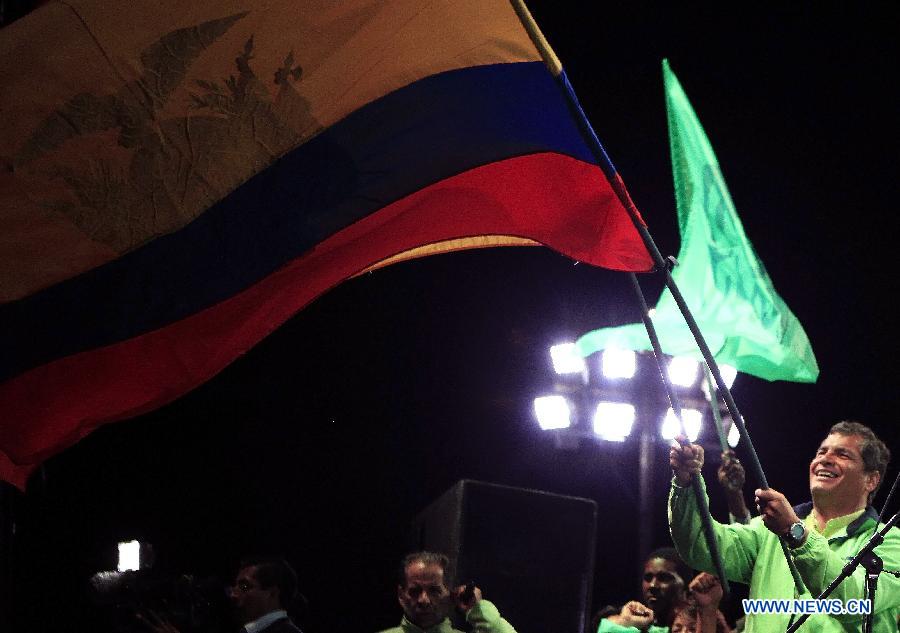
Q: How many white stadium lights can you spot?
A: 8